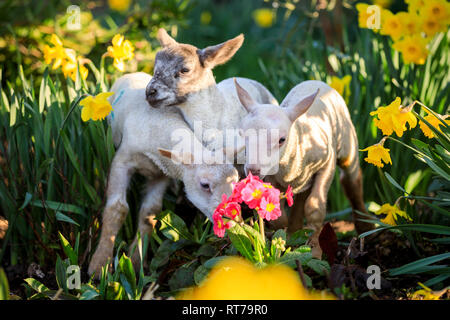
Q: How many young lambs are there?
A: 3